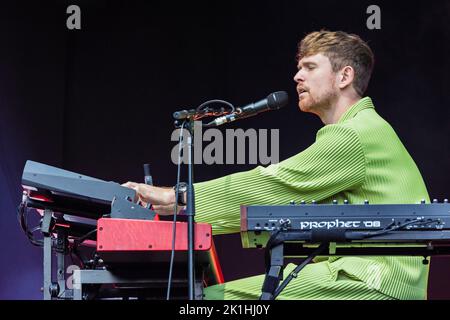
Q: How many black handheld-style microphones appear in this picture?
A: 1